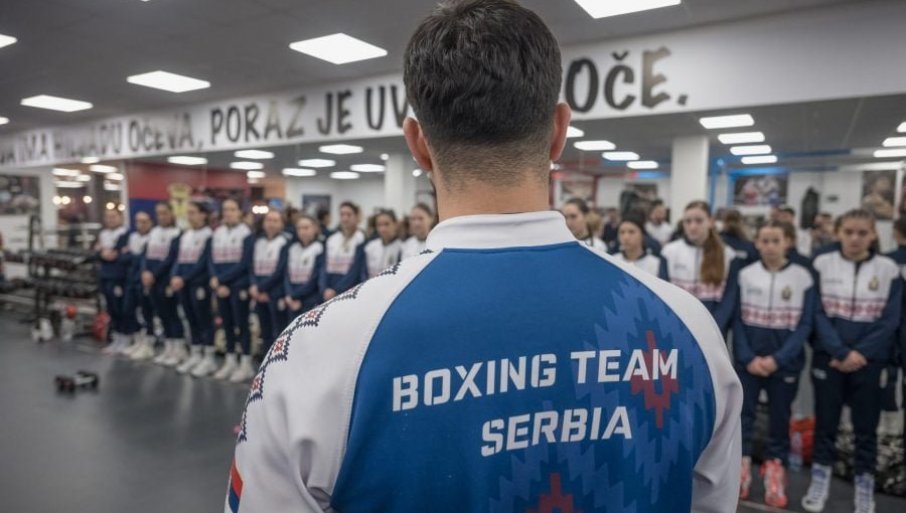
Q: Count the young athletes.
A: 15